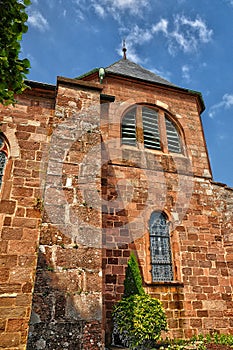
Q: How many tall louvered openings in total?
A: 3